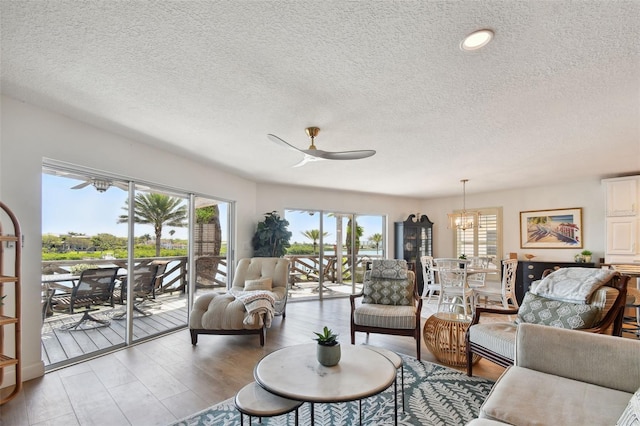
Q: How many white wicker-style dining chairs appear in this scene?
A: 4